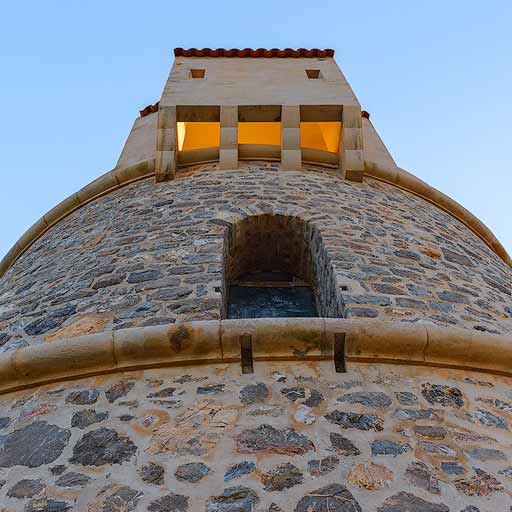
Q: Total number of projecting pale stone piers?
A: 4